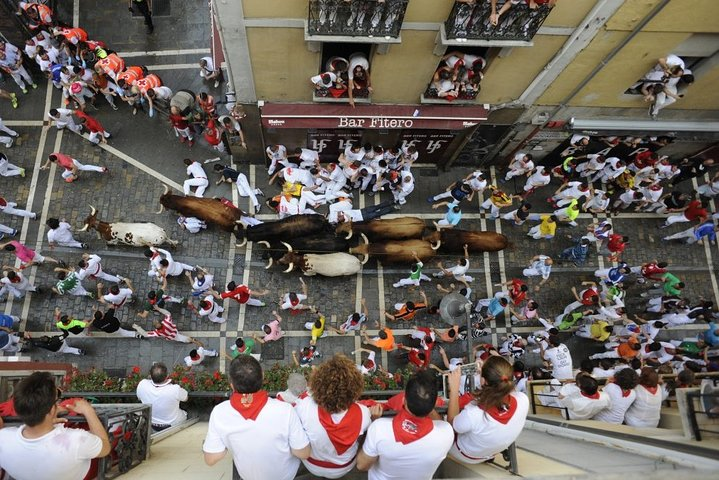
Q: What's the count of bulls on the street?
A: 8